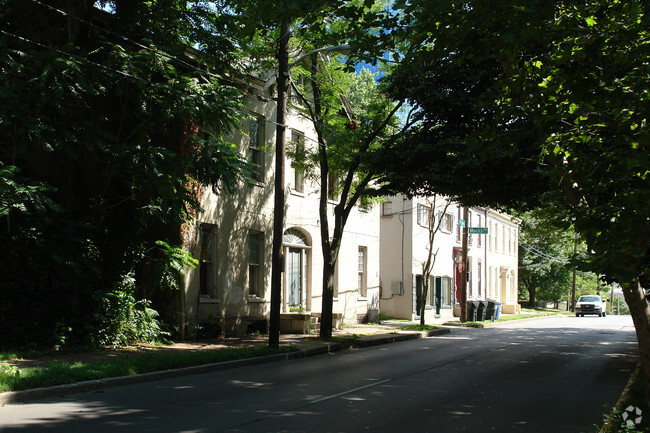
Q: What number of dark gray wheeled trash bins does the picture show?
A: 3